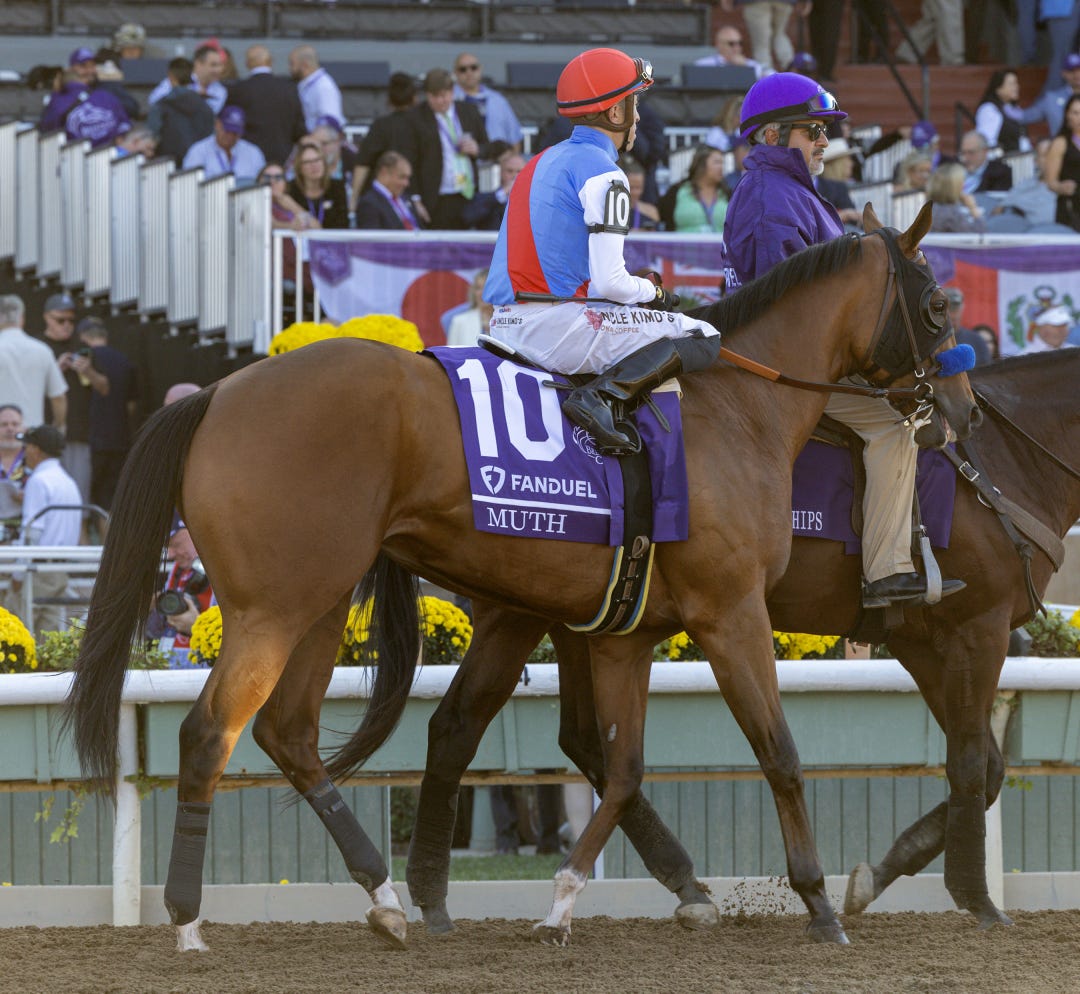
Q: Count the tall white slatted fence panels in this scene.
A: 10